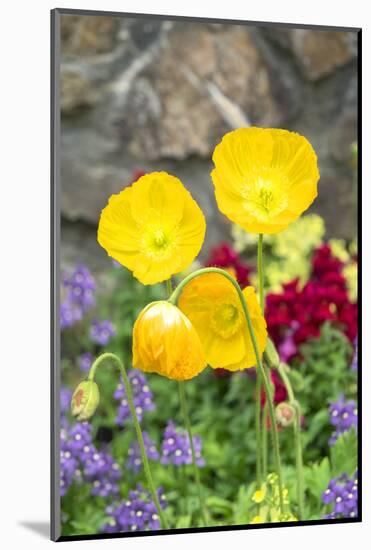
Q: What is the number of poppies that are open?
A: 3